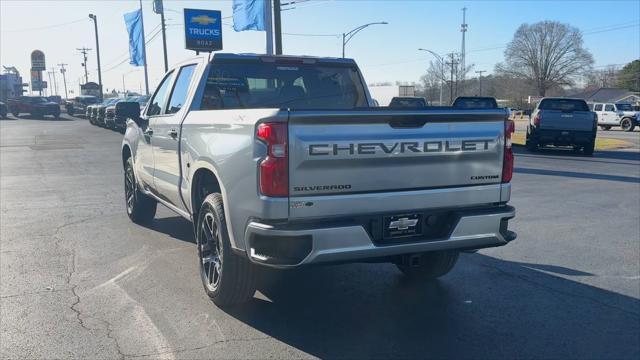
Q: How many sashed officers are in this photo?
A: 0